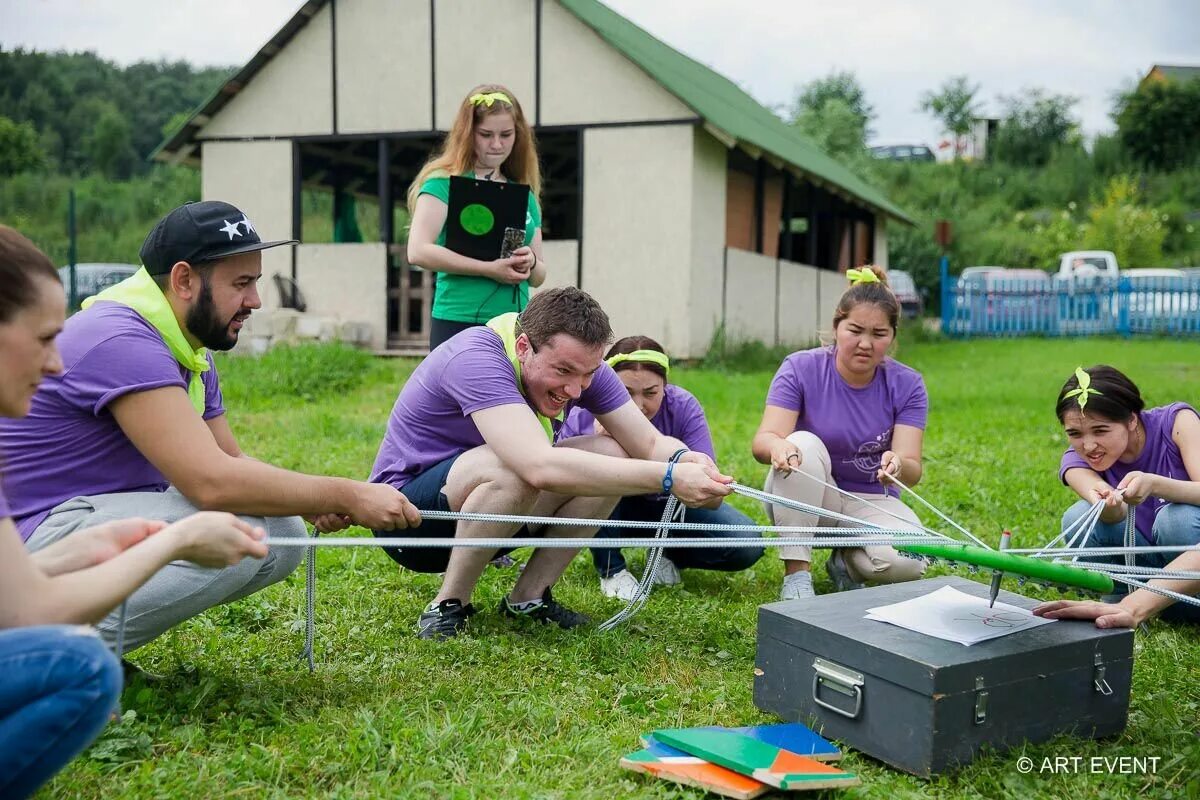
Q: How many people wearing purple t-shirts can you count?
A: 6